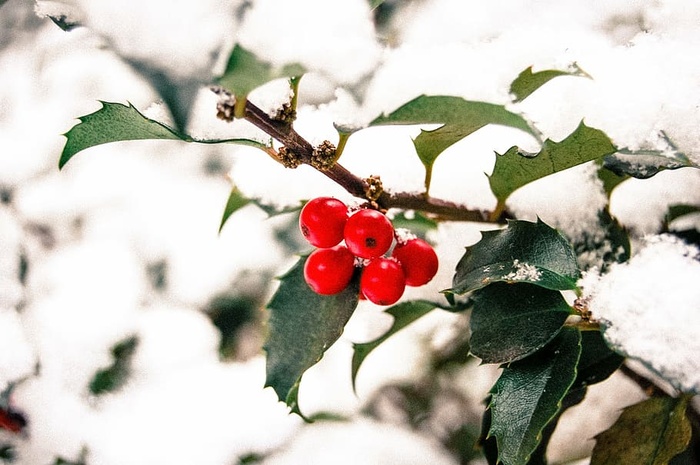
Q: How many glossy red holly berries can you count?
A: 5